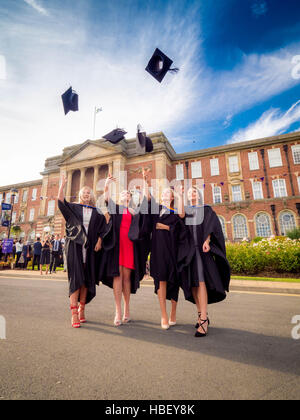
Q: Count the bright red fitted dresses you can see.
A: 1